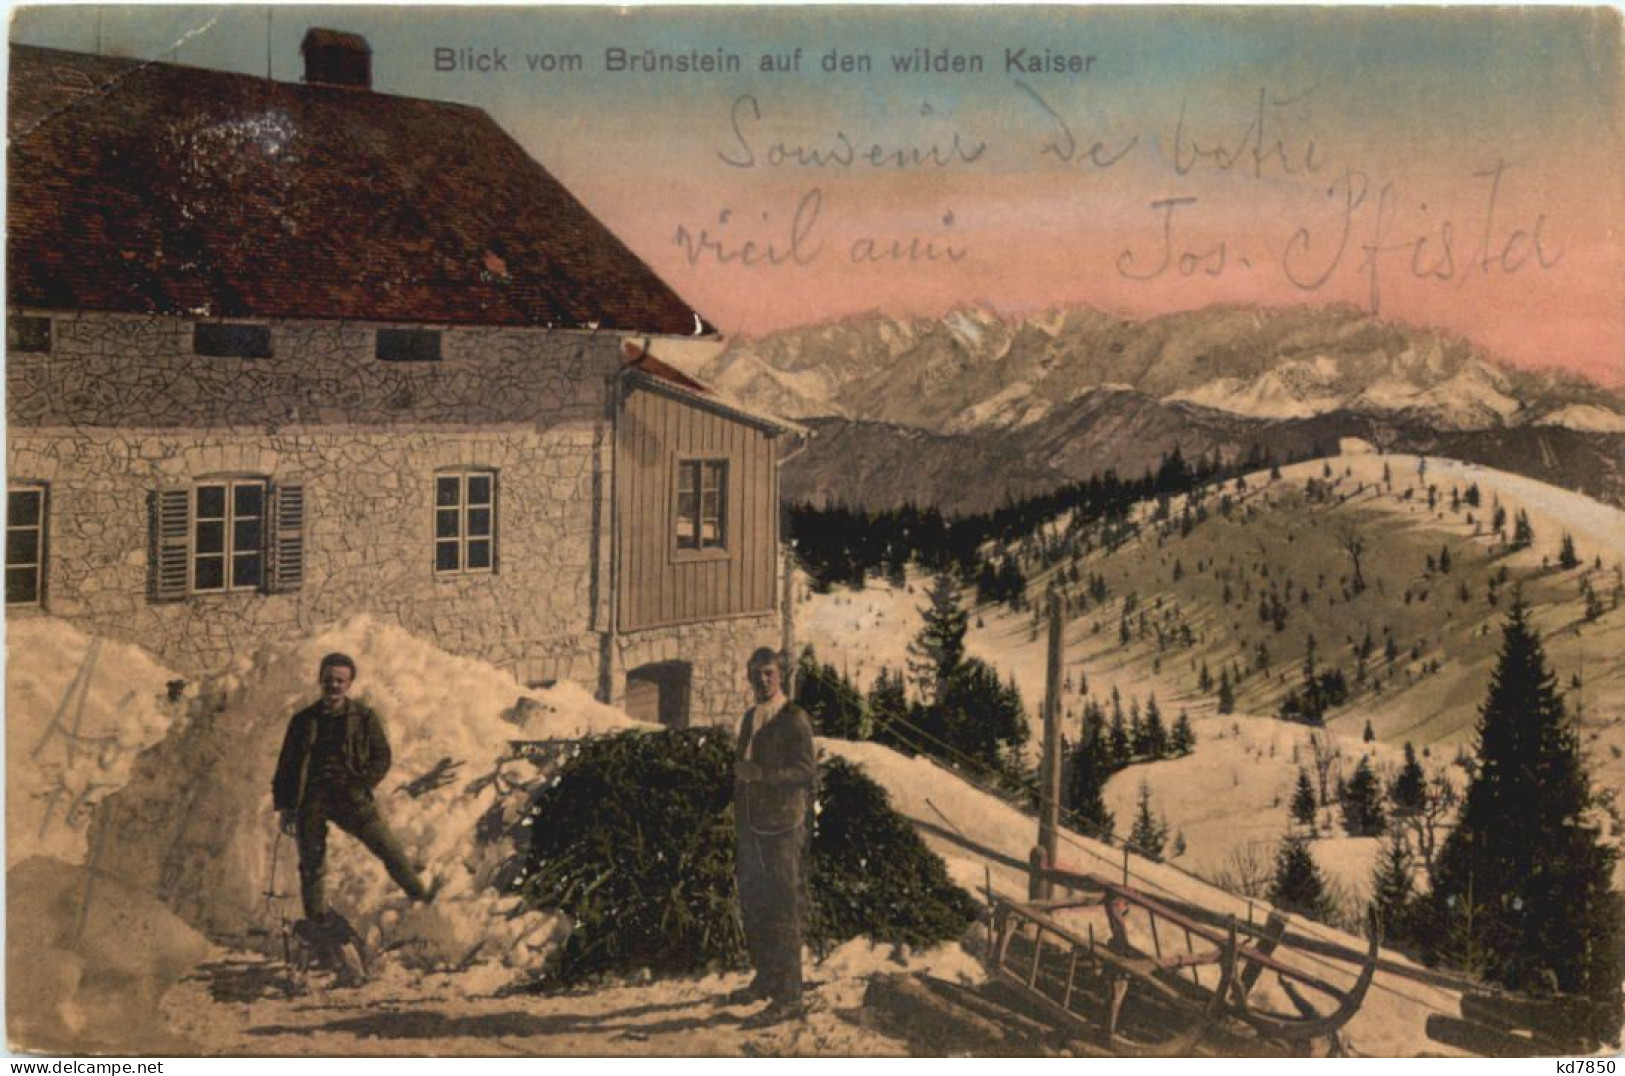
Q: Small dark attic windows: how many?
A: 3